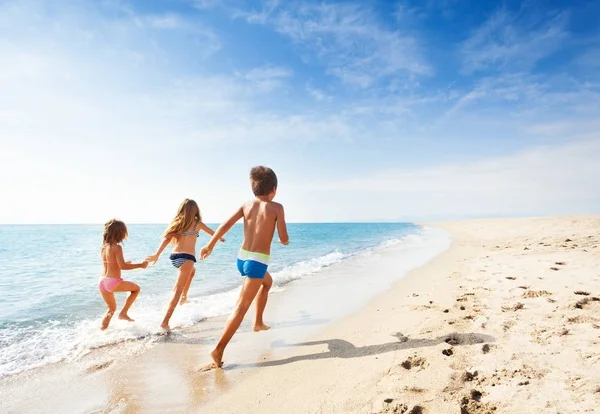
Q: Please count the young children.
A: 3